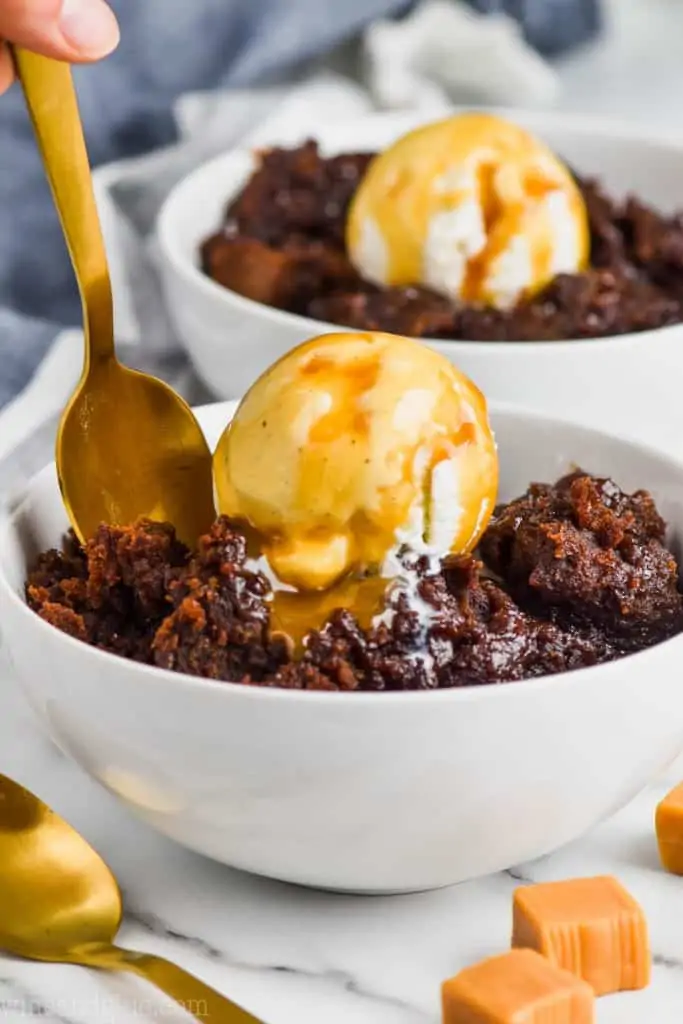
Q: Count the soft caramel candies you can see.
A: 3